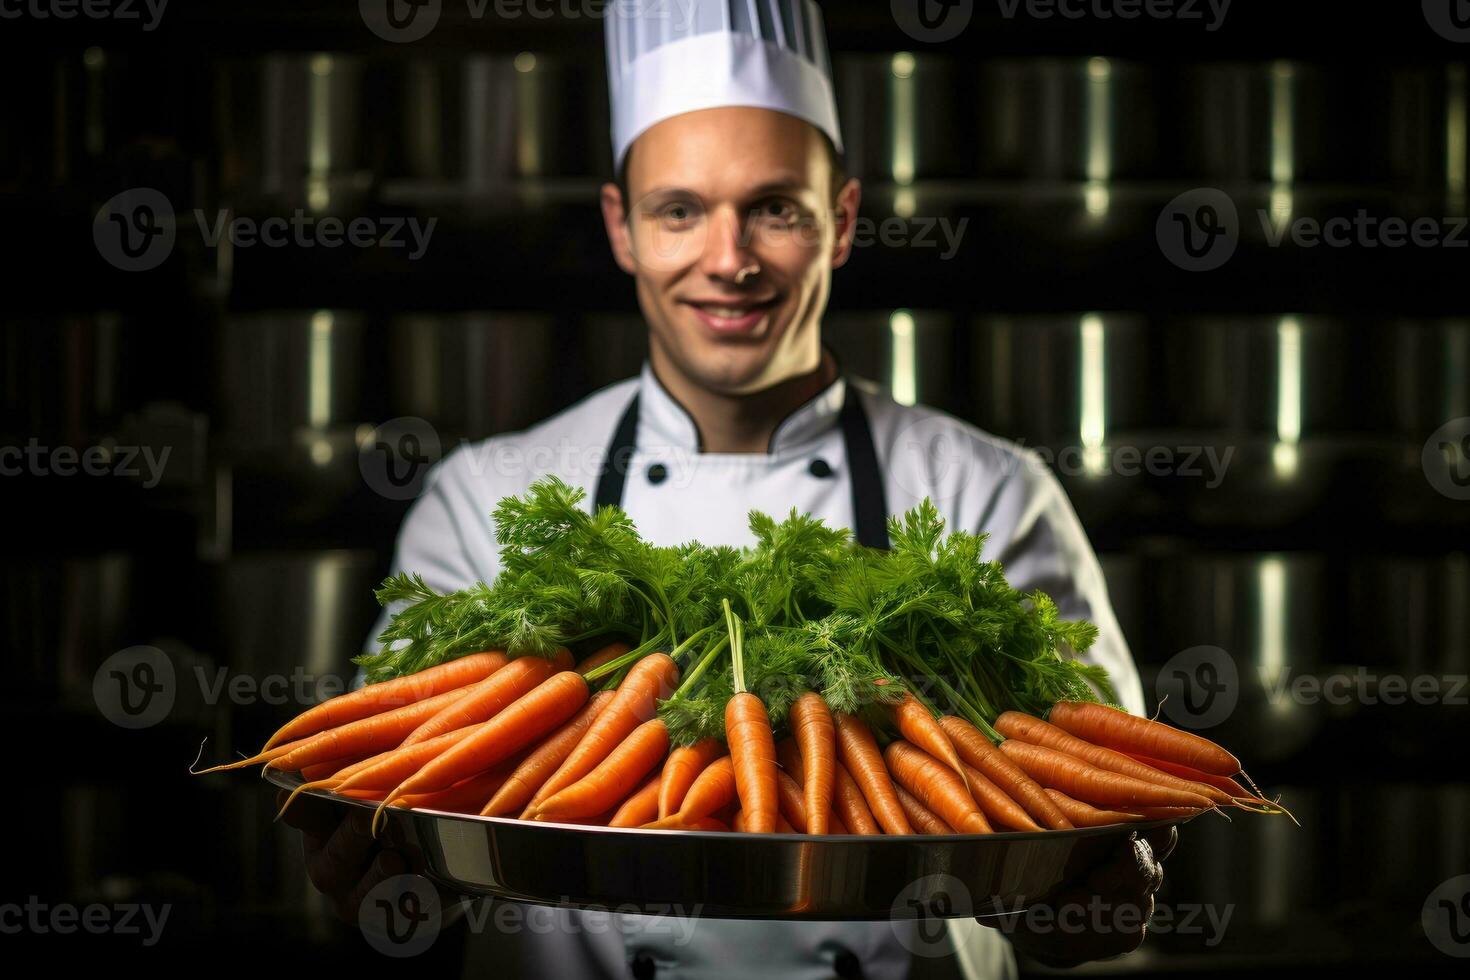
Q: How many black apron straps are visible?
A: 2